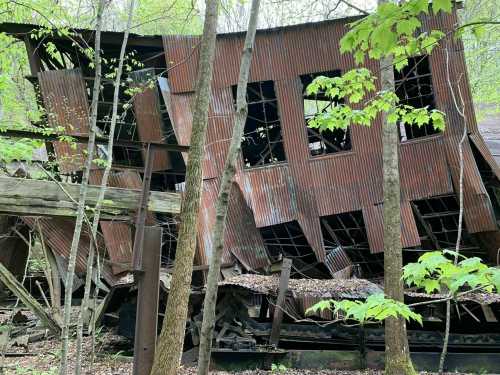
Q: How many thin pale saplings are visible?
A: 3